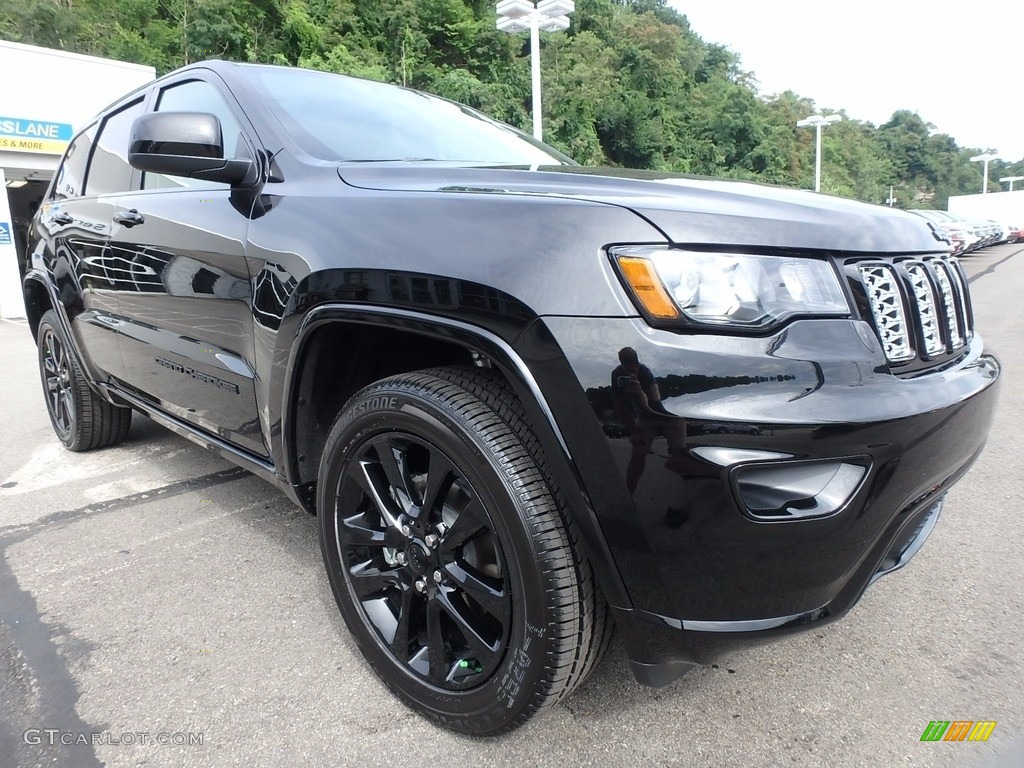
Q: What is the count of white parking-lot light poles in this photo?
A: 4